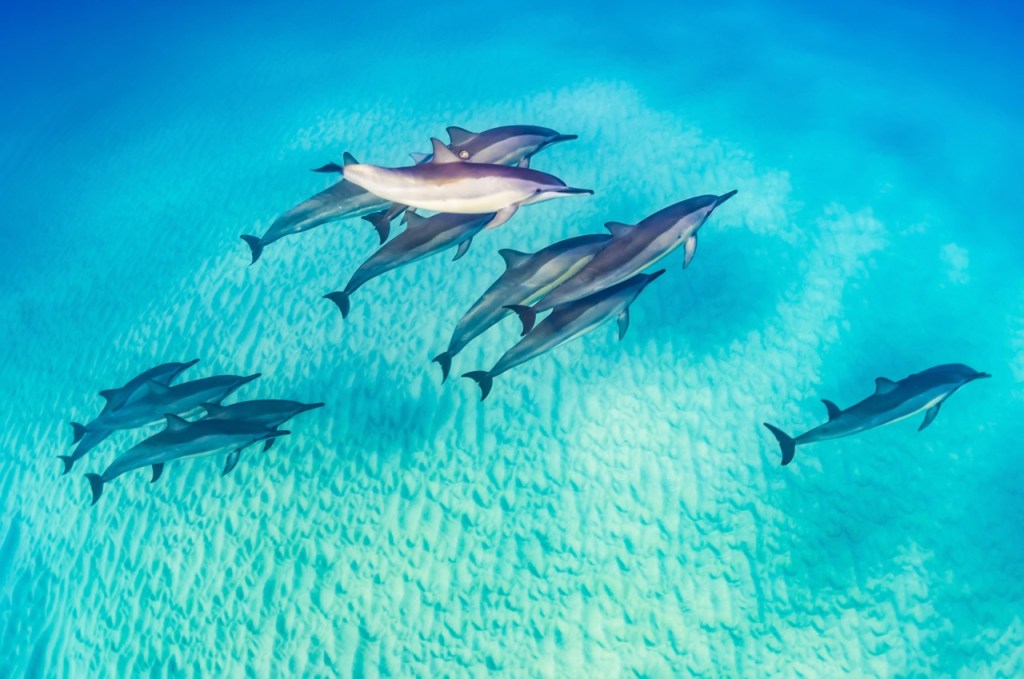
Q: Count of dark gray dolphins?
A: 11